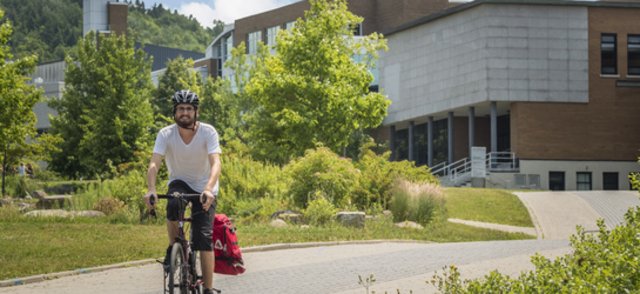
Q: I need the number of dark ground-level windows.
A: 3